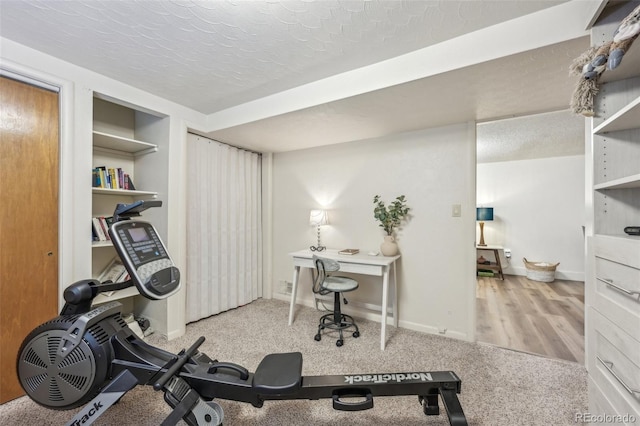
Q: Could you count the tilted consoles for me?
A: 1